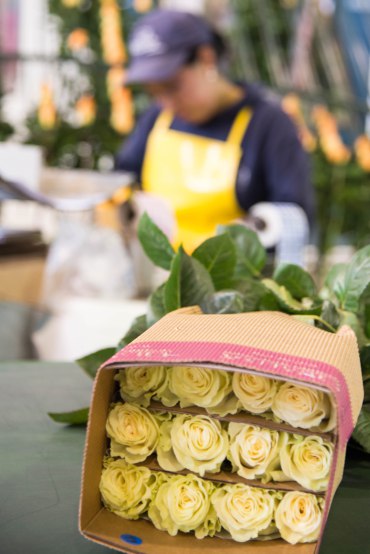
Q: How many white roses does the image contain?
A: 12